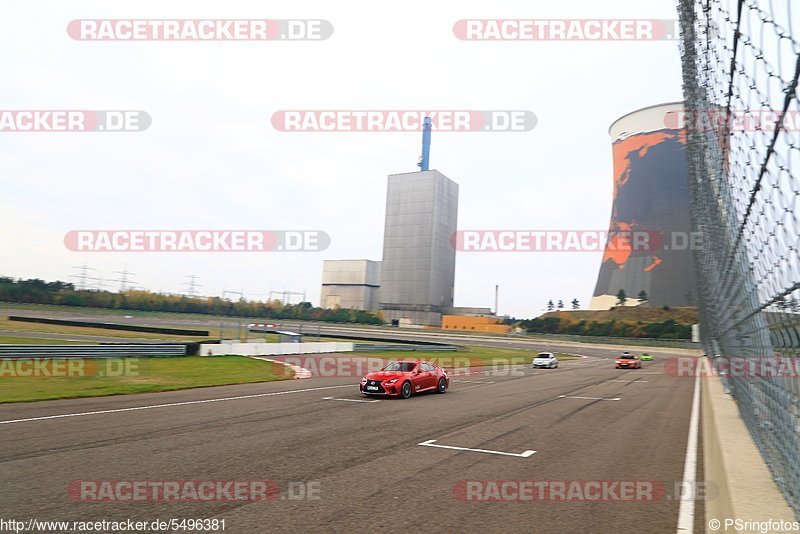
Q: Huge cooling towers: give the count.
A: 1